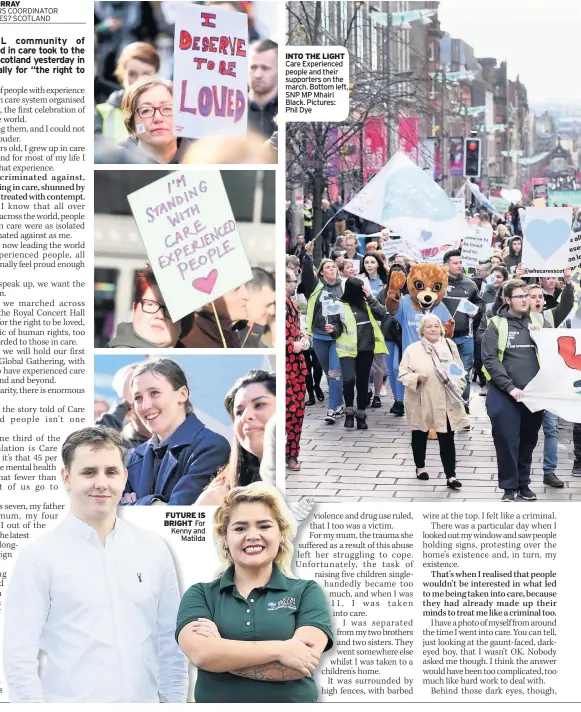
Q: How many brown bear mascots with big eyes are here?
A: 1